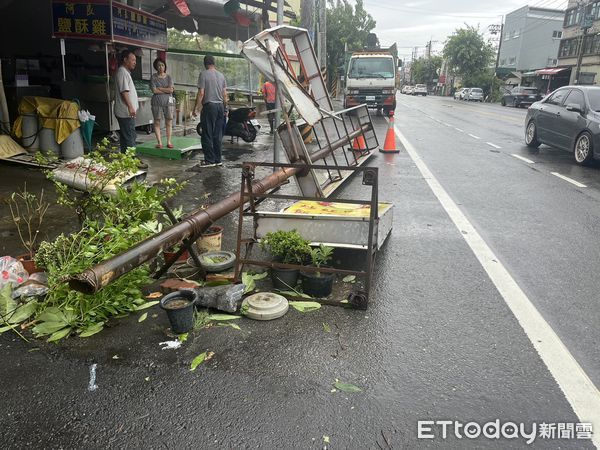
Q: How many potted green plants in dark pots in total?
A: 2